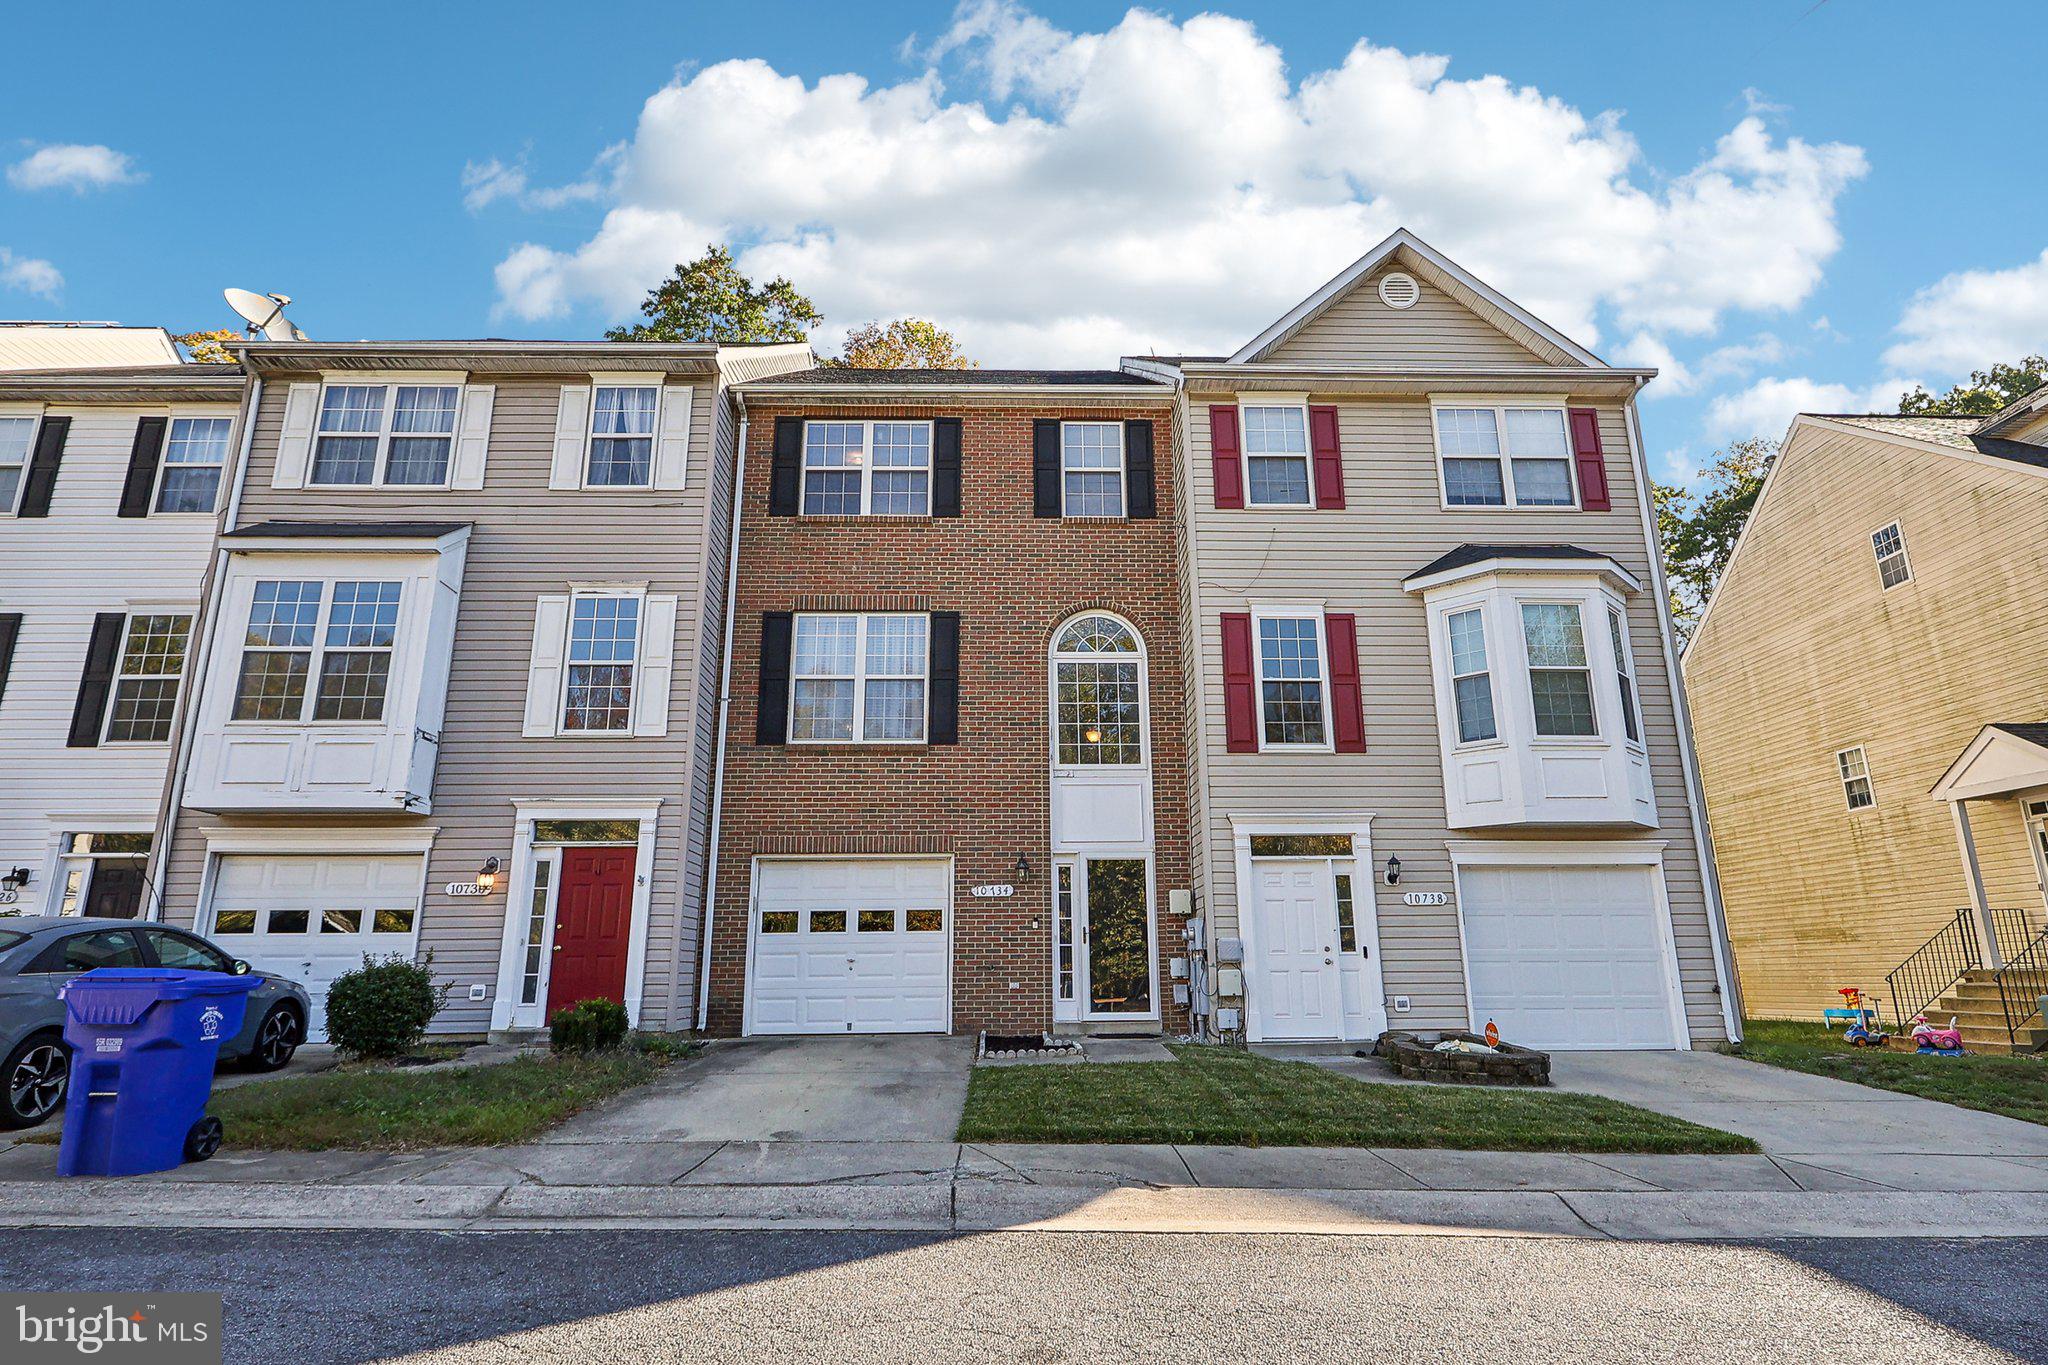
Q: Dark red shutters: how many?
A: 5